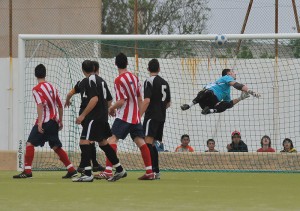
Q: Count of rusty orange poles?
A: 5